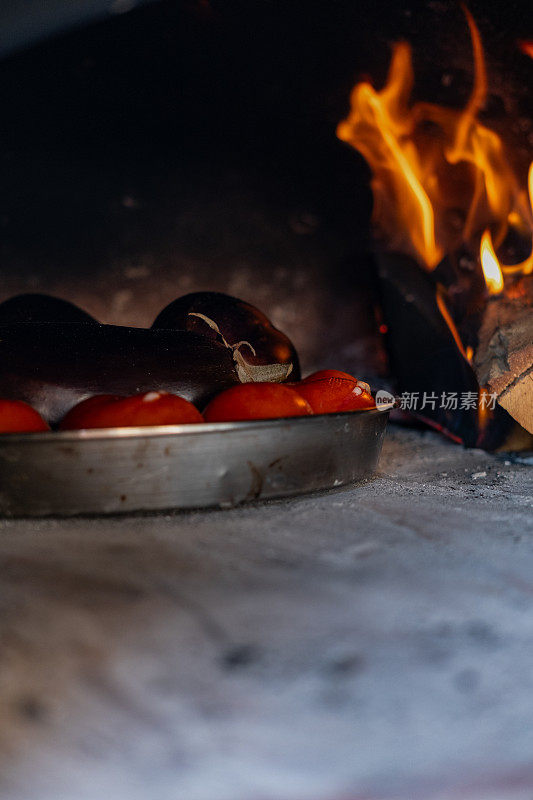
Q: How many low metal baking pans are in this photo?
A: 1